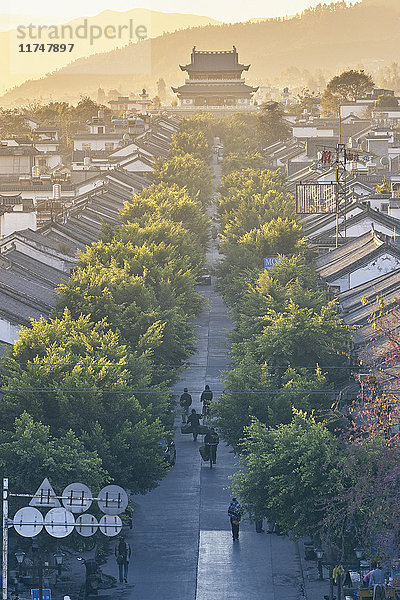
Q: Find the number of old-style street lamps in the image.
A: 4